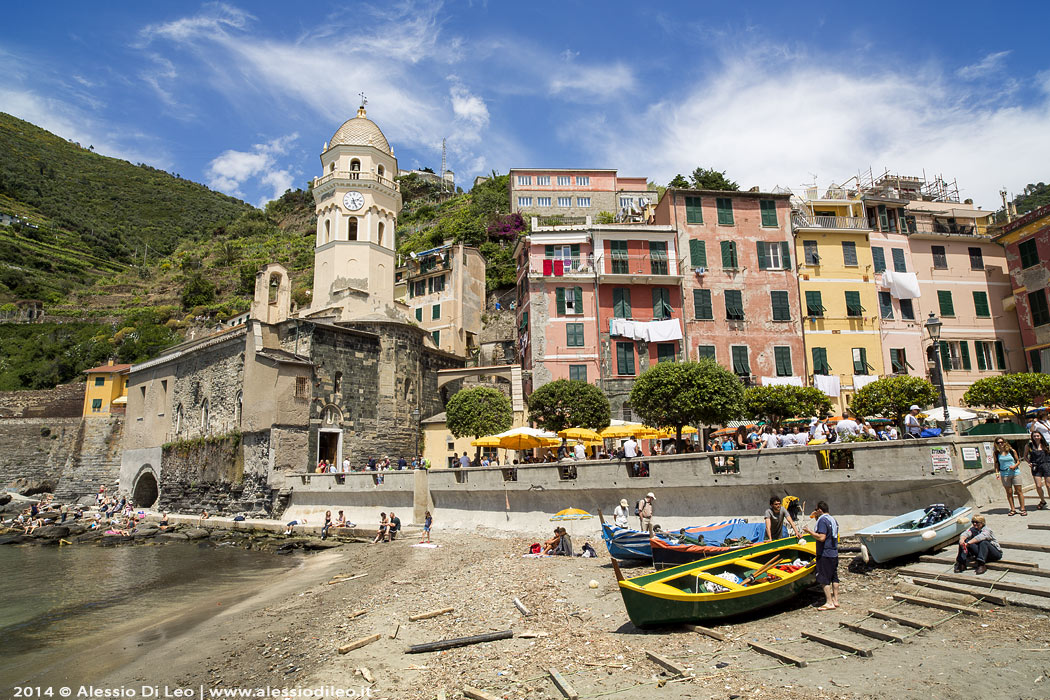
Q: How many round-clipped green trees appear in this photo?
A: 6